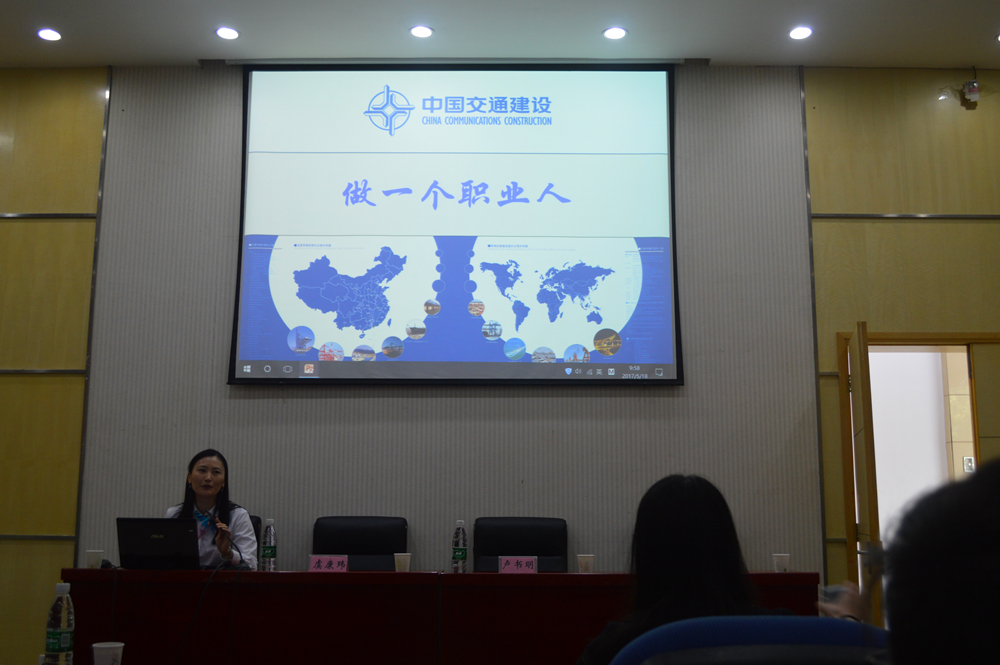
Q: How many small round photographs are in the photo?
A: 12